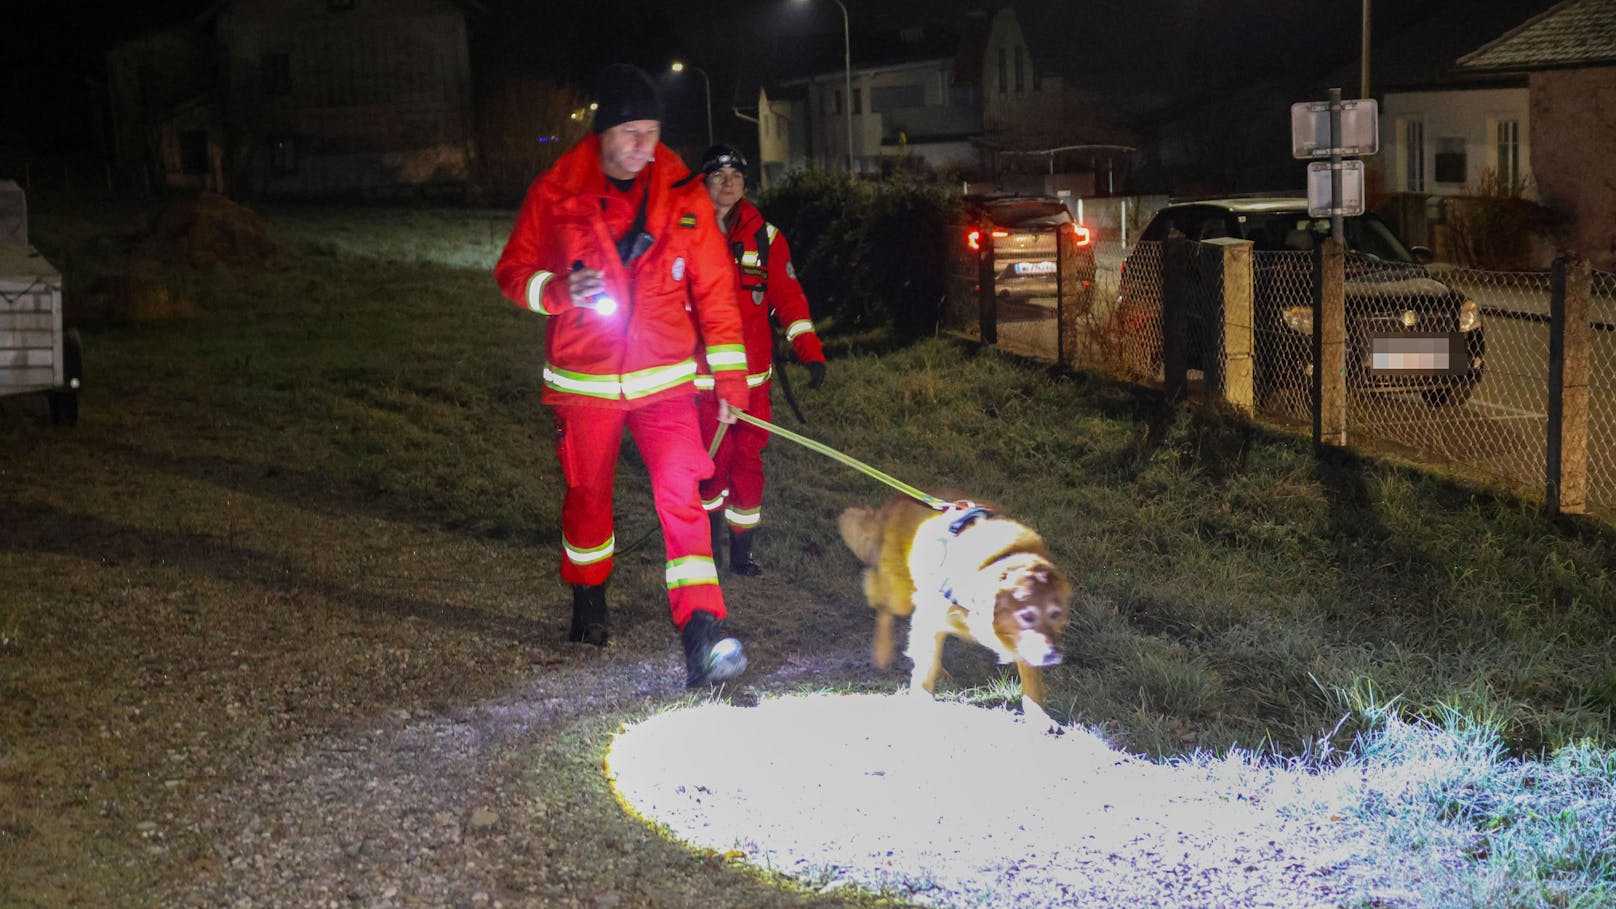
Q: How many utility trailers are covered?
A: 1